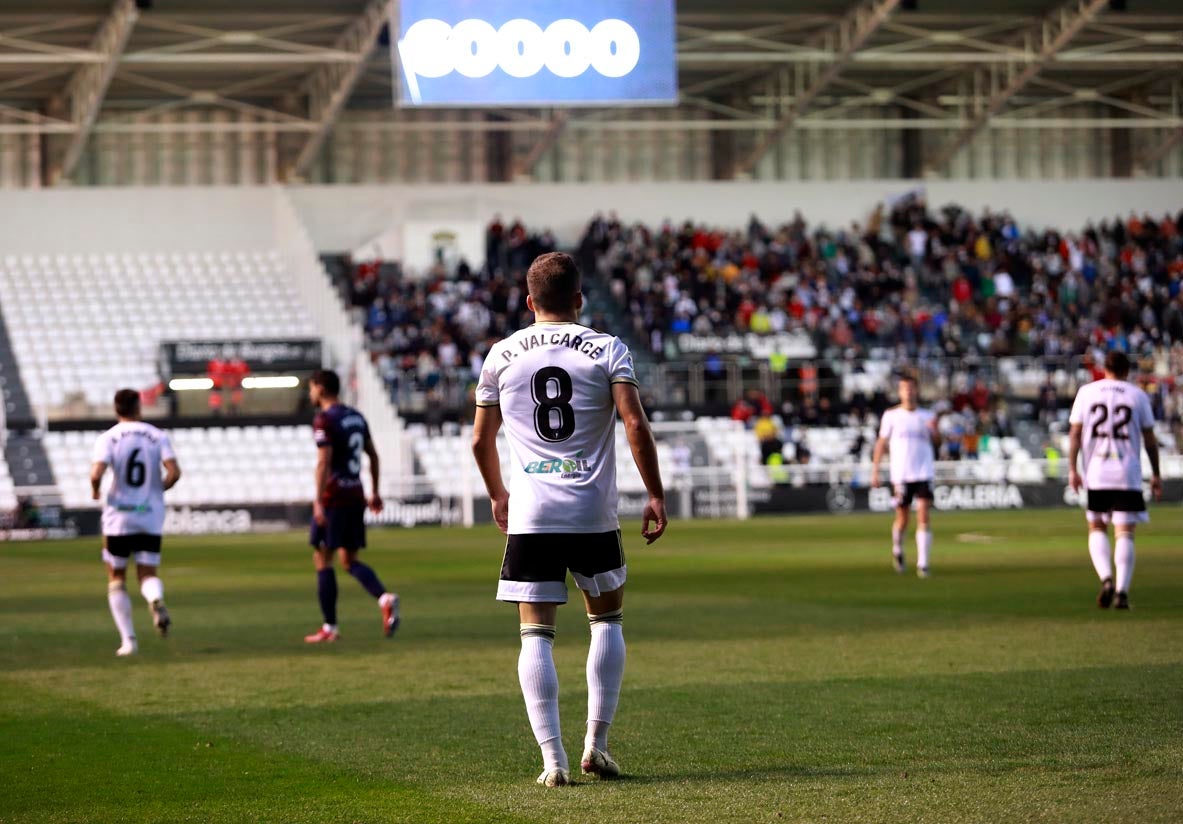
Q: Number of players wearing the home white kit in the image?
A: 4